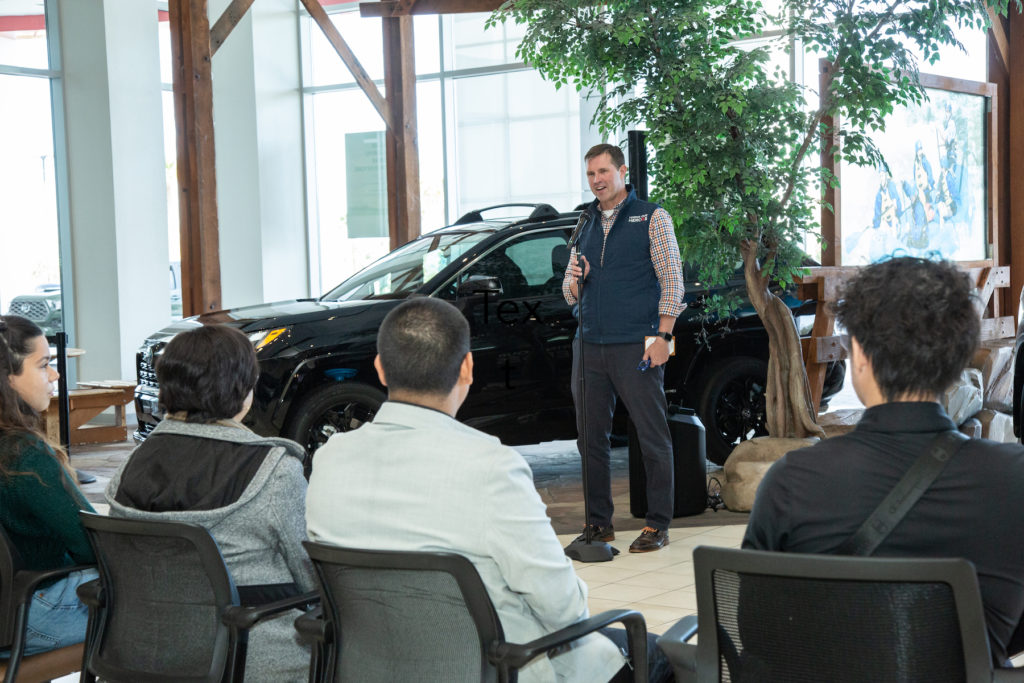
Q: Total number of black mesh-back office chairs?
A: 4